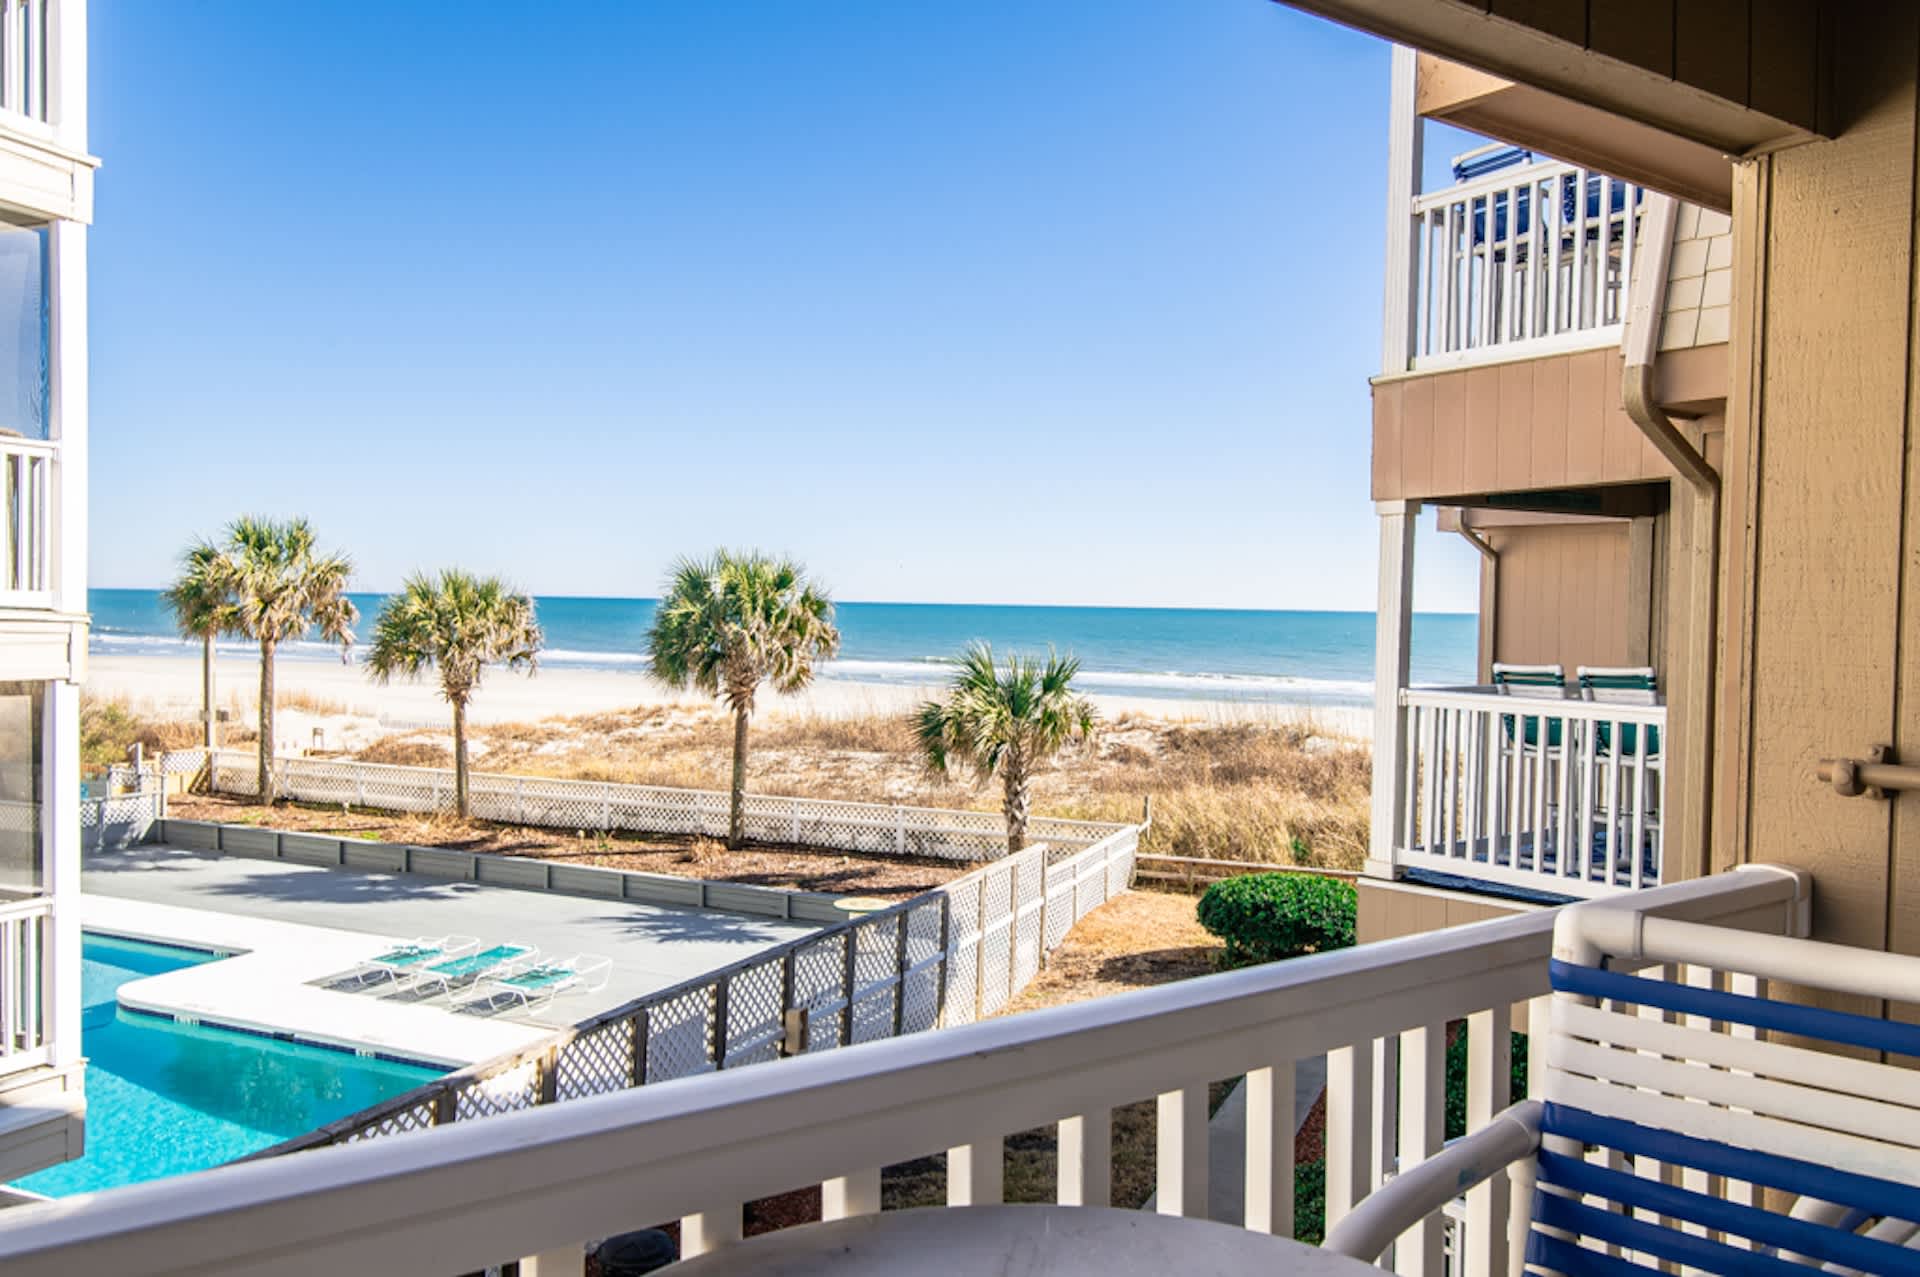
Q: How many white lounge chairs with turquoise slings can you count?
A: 3